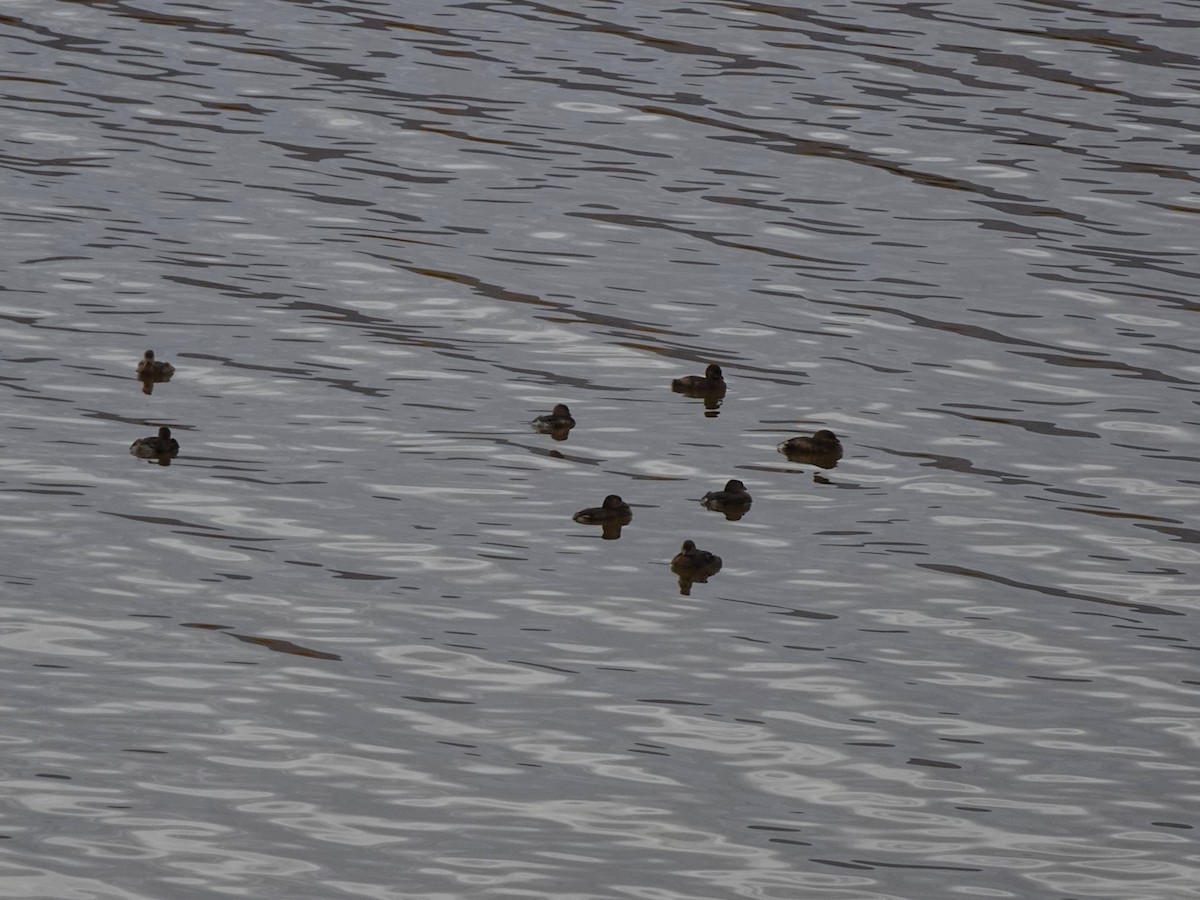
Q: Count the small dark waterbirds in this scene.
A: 8